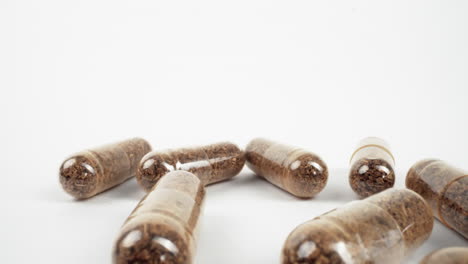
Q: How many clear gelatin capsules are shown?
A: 8